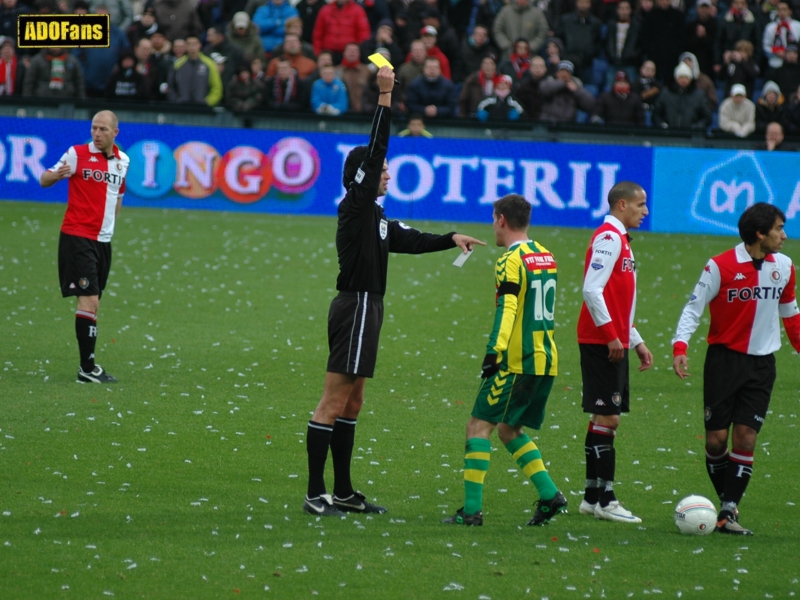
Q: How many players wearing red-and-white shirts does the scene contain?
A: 3